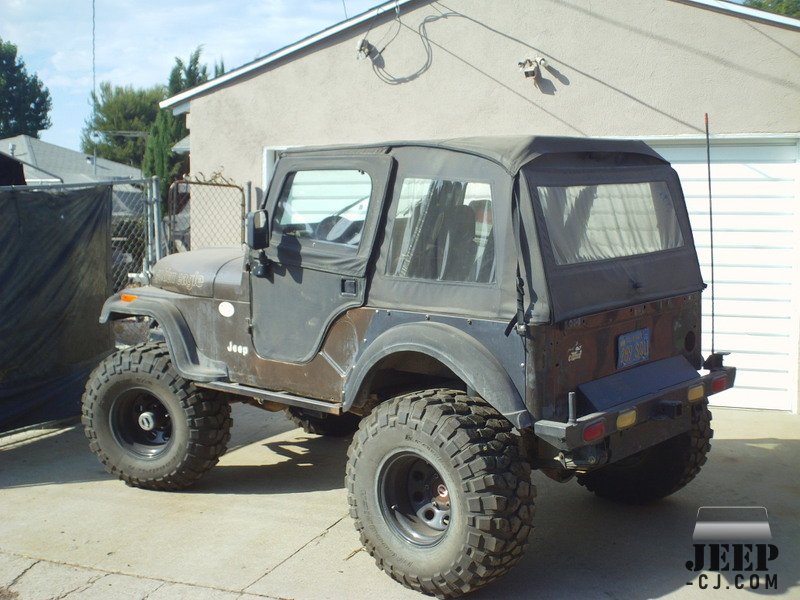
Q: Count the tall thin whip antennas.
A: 1